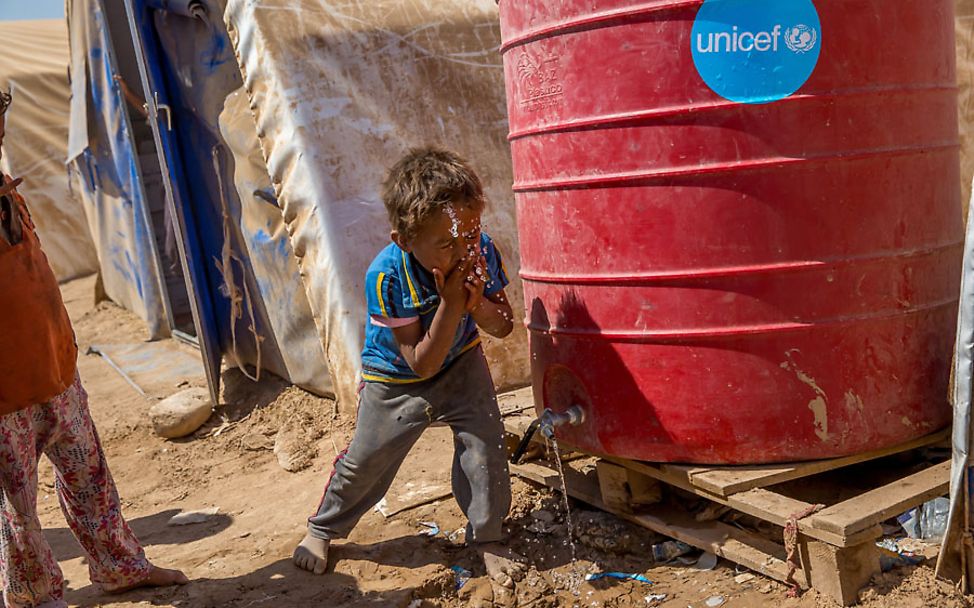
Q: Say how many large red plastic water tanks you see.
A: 1